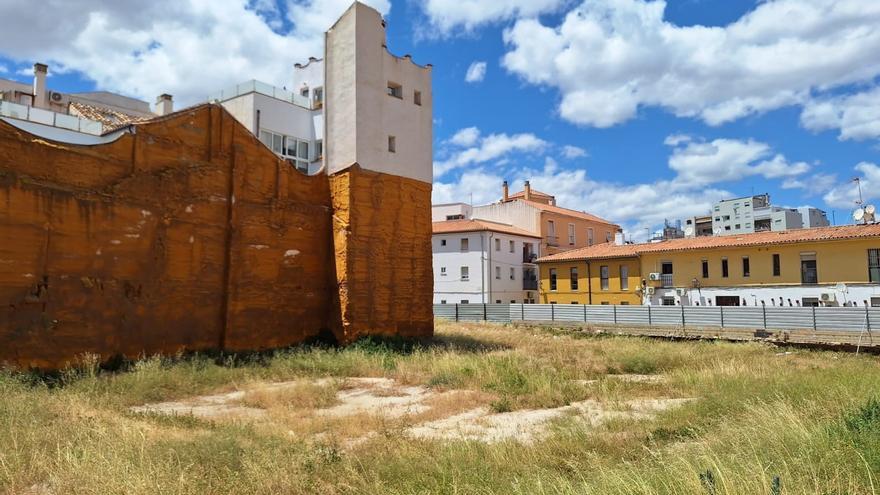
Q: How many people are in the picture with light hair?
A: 0